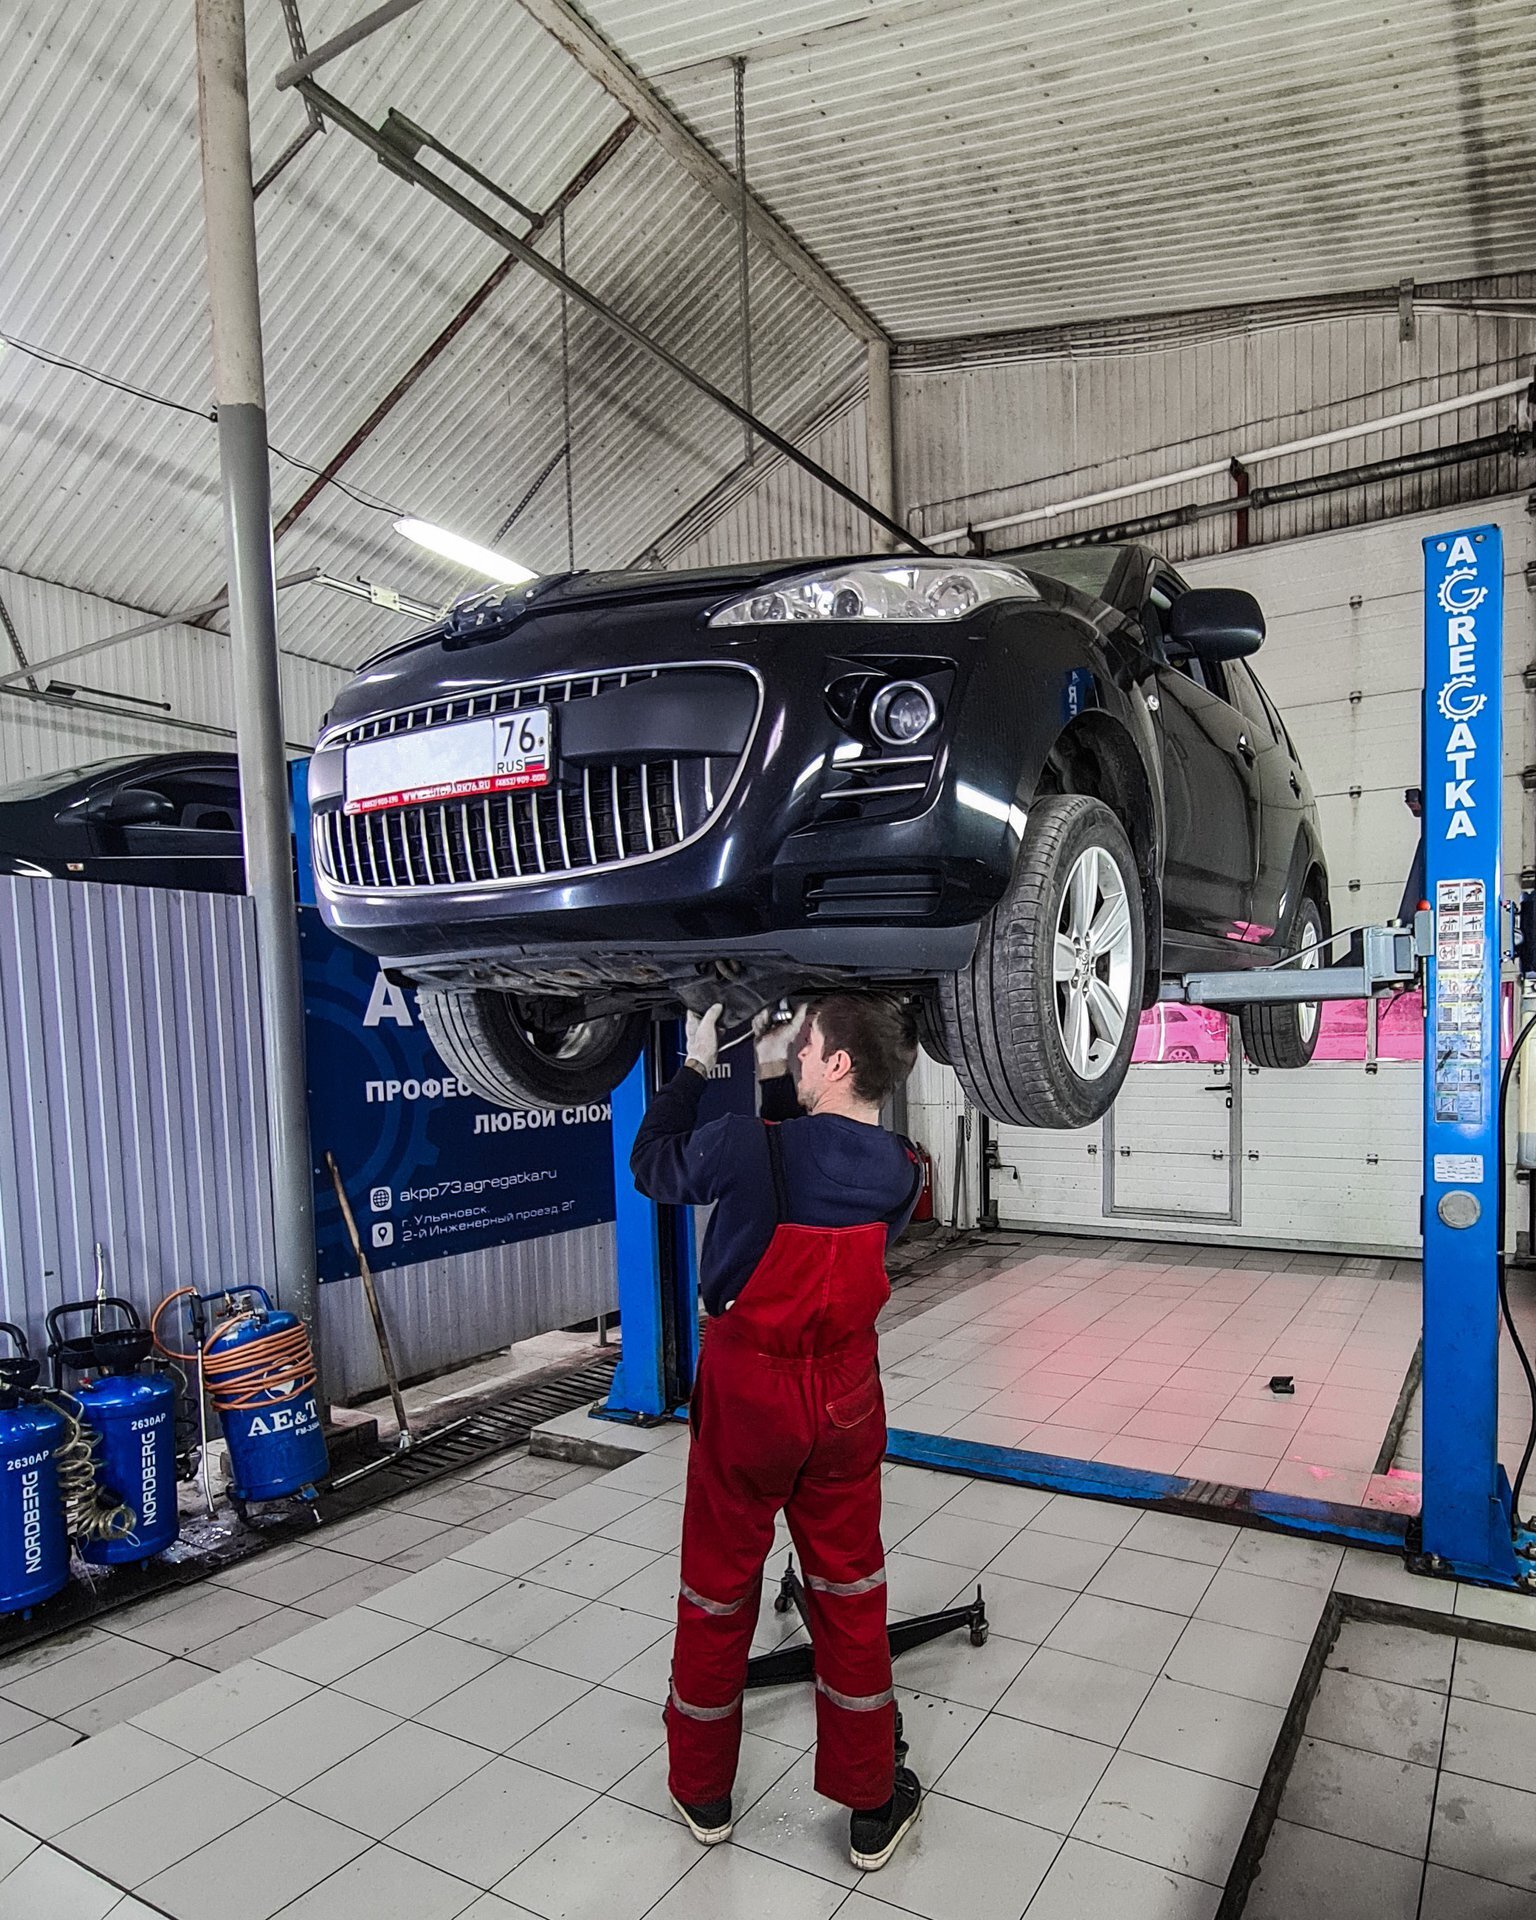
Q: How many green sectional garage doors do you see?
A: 0